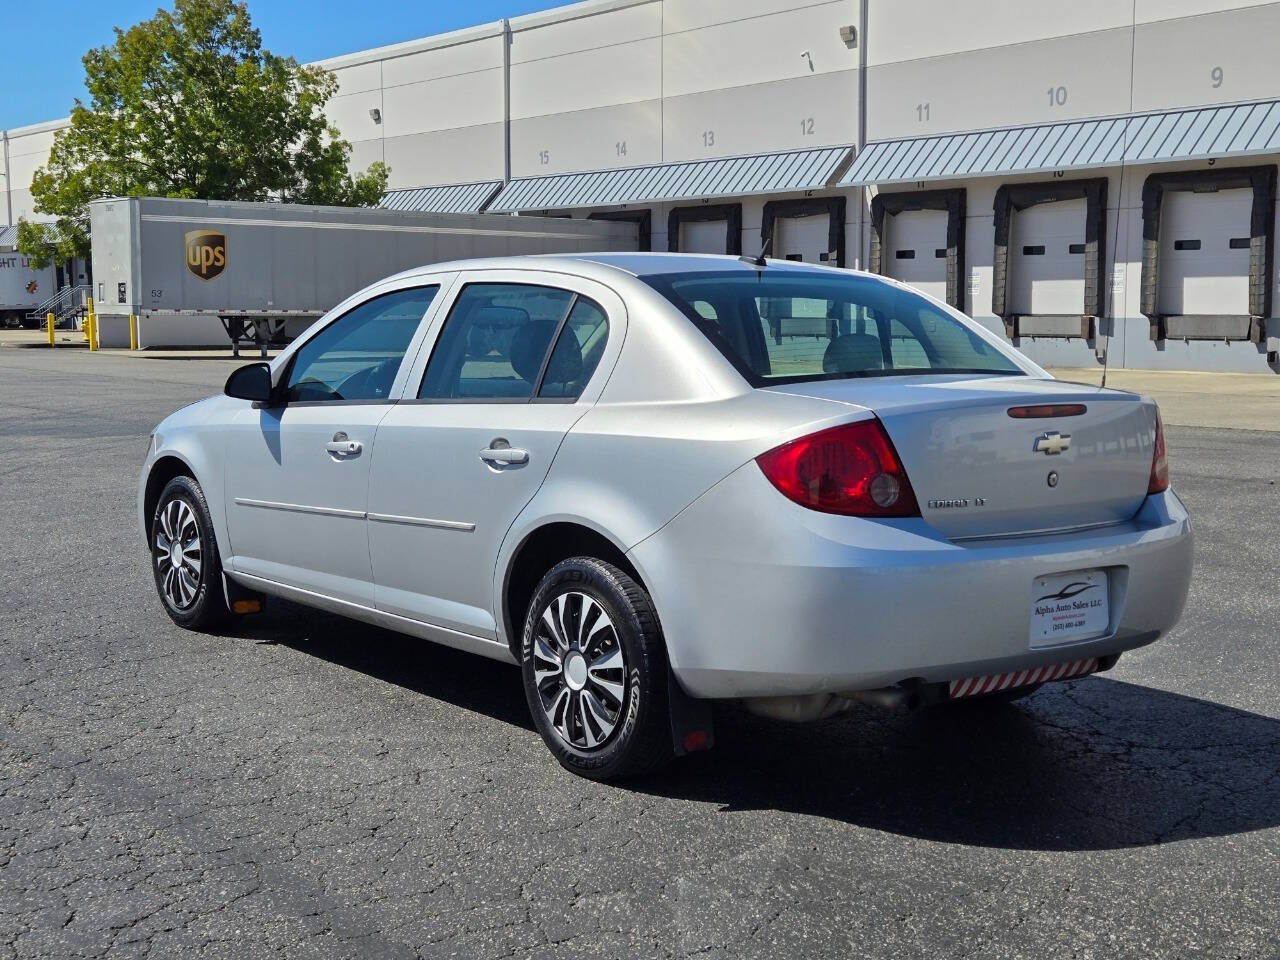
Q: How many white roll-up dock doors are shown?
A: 5